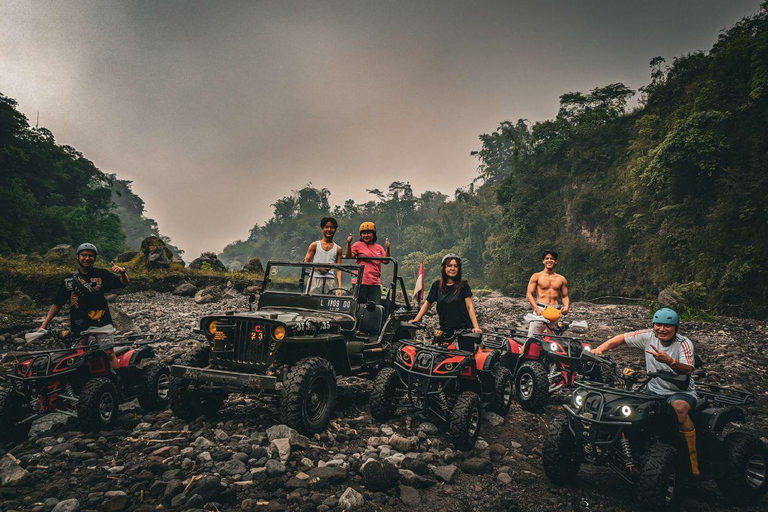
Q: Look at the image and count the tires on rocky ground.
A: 13